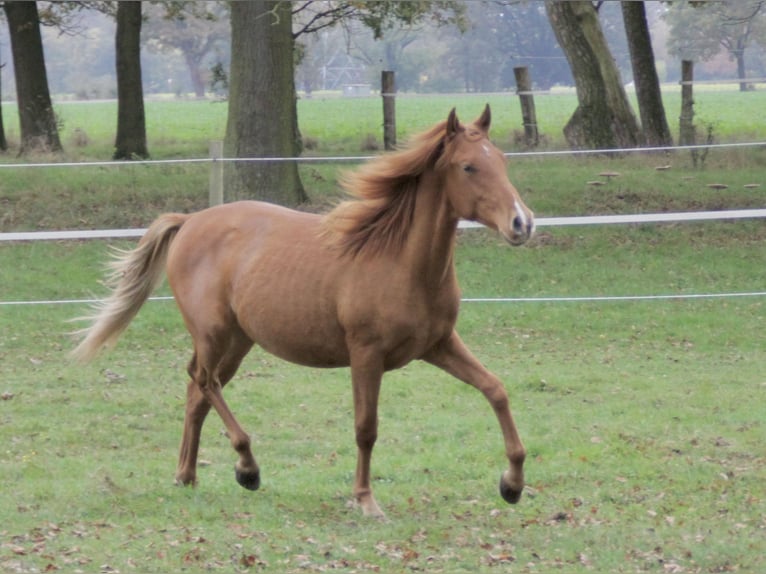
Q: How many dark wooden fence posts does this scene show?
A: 3